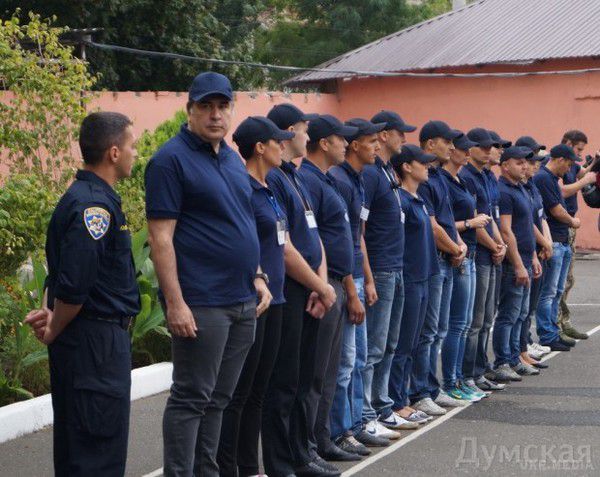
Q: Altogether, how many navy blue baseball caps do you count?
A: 15